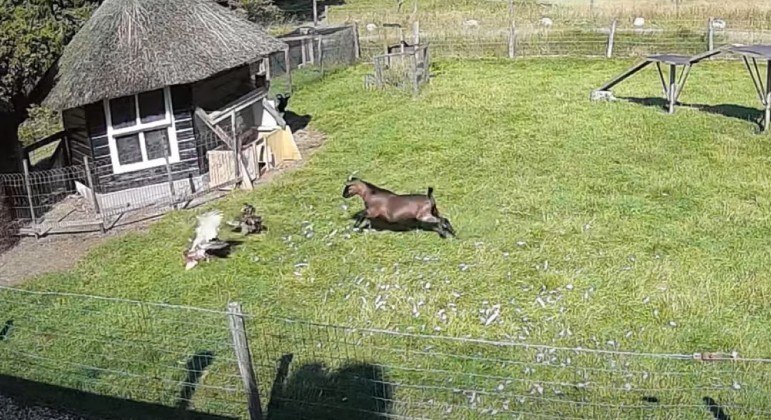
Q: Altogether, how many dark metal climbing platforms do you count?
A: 2